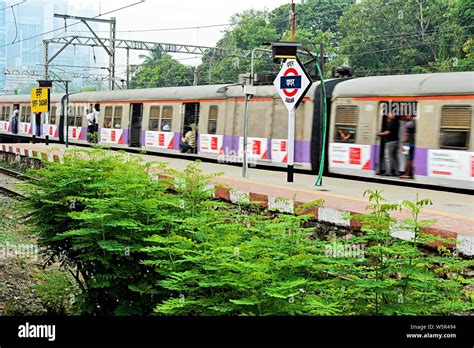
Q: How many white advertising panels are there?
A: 11